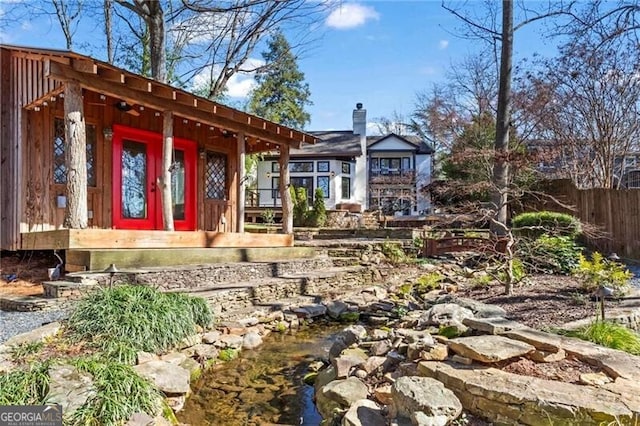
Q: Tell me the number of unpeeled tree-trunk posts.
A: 4